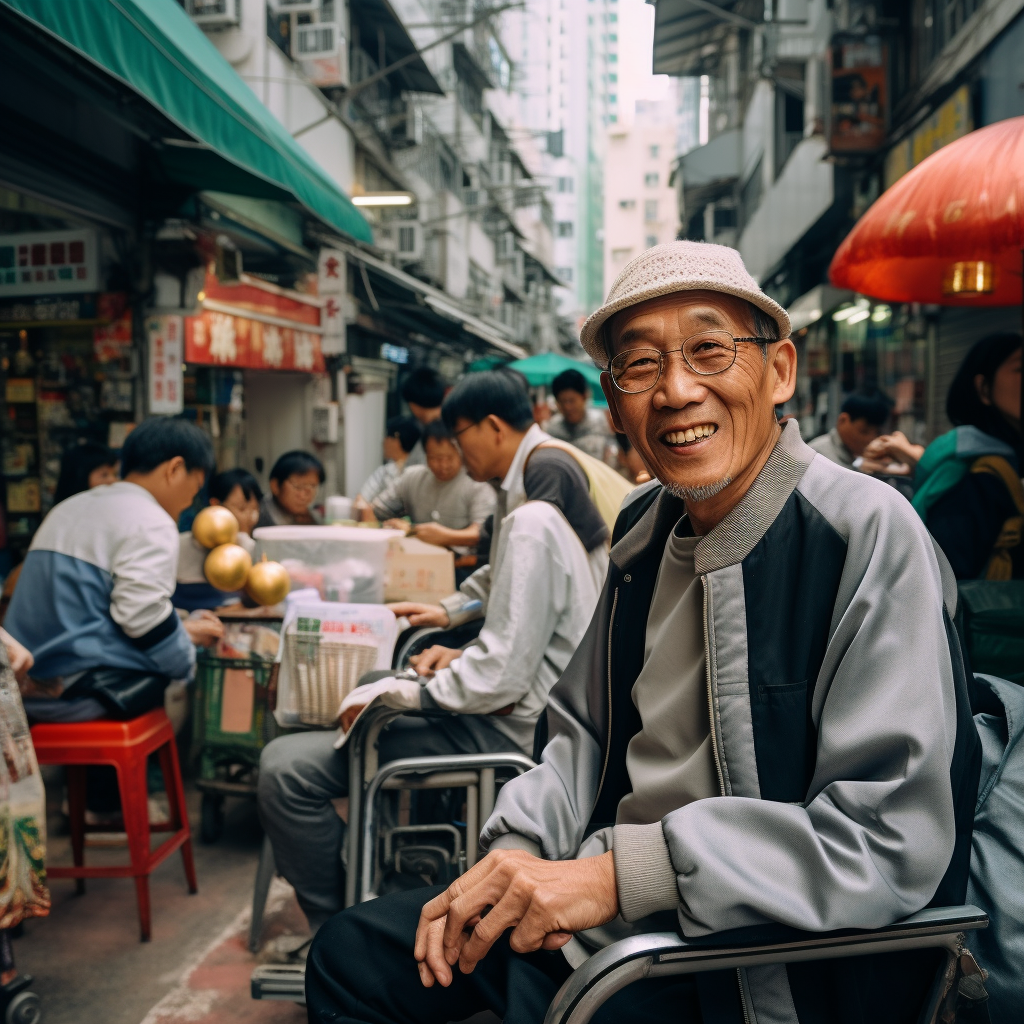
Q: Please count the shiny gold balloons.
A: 3